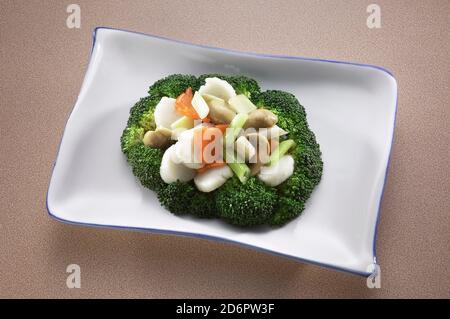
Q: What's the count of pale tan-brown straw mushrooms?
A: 4